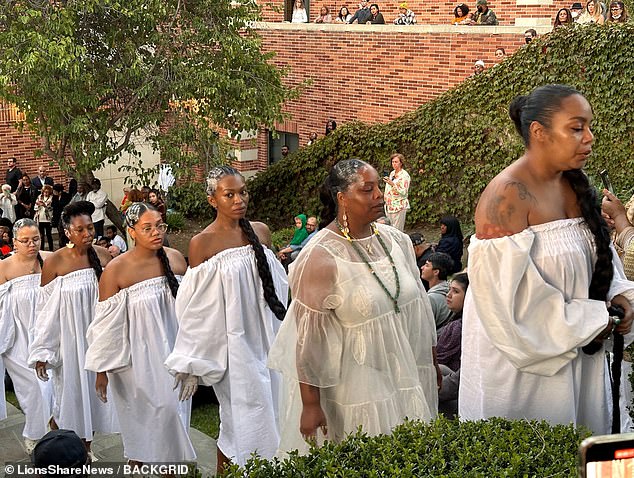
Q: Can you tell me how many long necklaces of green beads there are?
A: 1